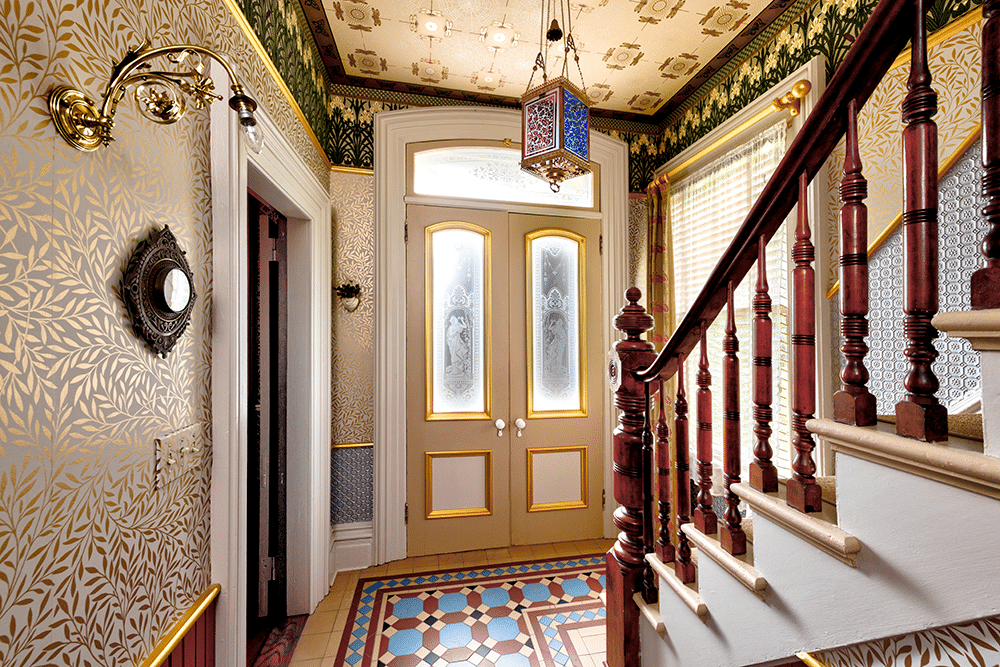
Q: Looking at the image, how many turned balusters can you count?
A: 10